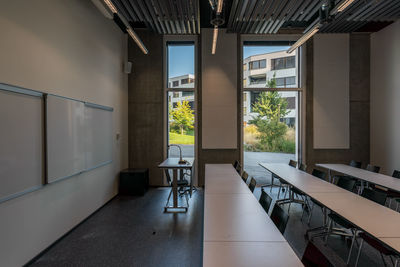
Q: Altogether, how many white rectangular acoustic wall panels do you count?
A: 2